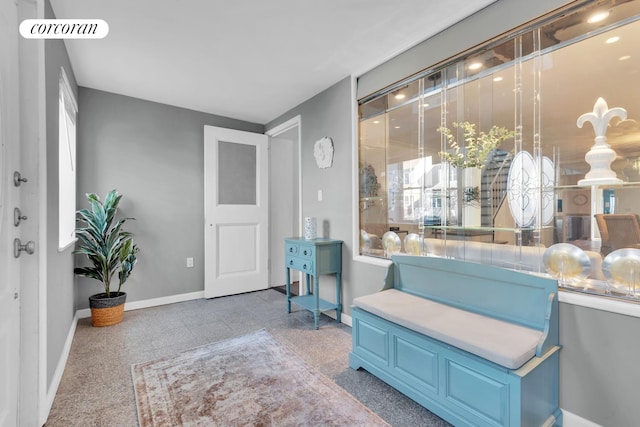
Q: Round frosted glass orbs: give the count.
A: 5